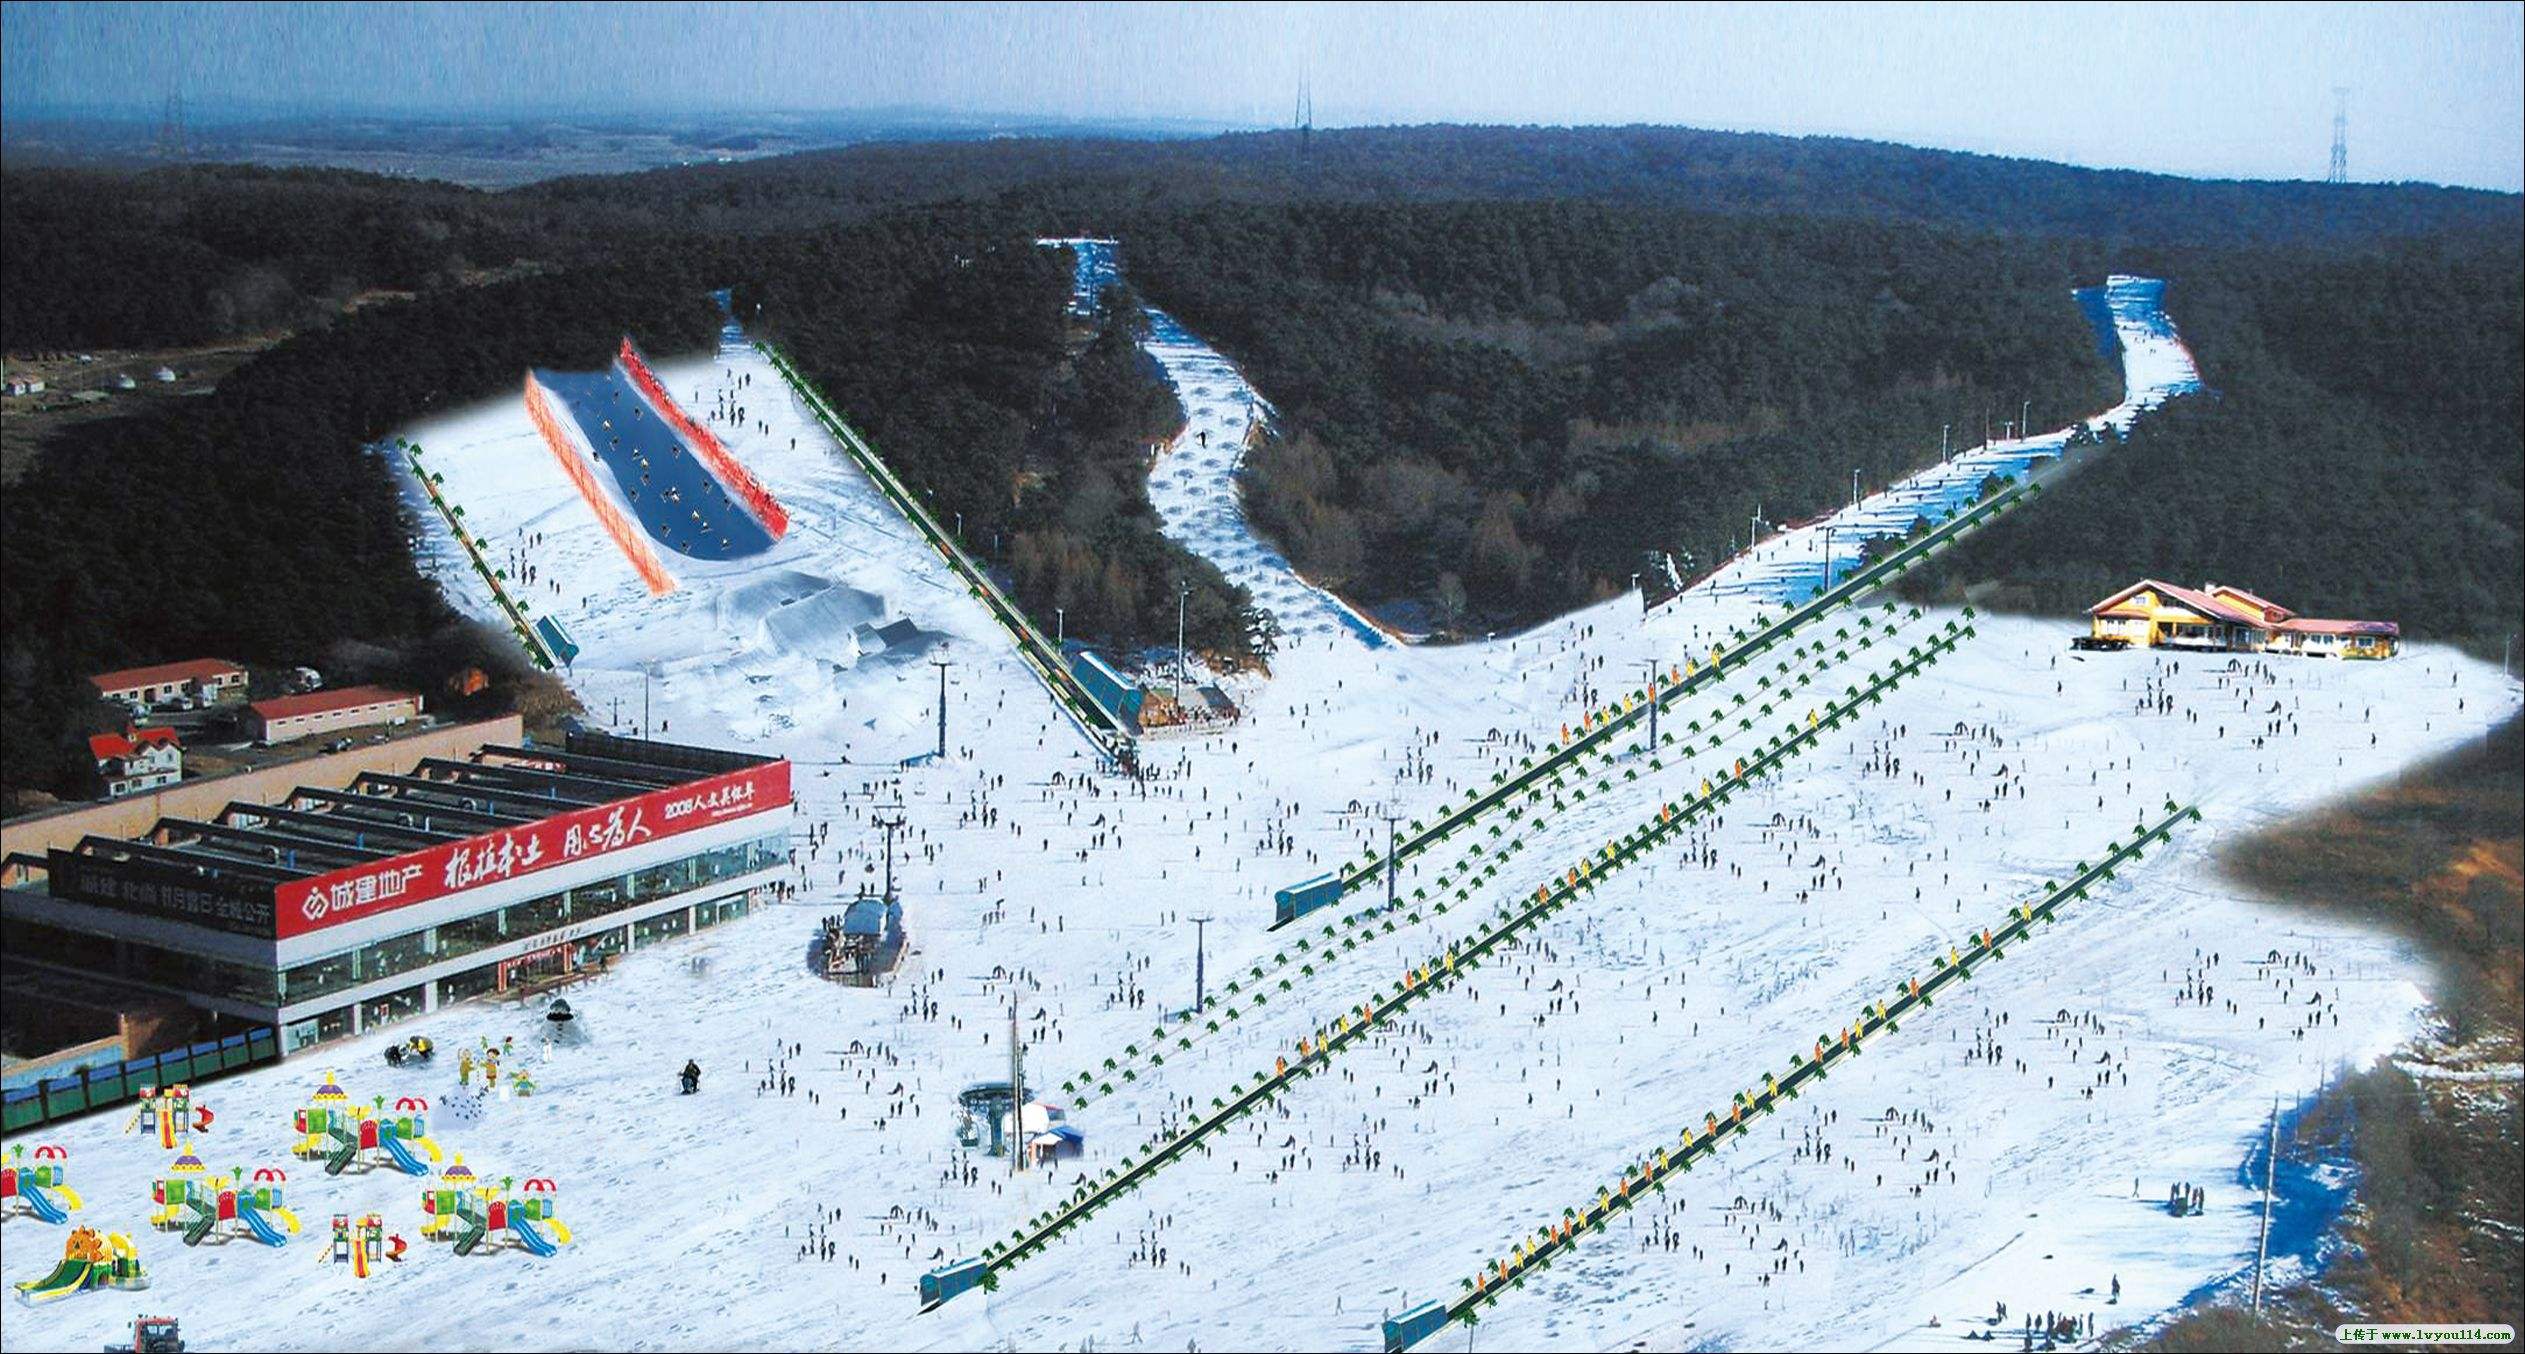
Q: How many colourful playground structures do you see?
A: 7